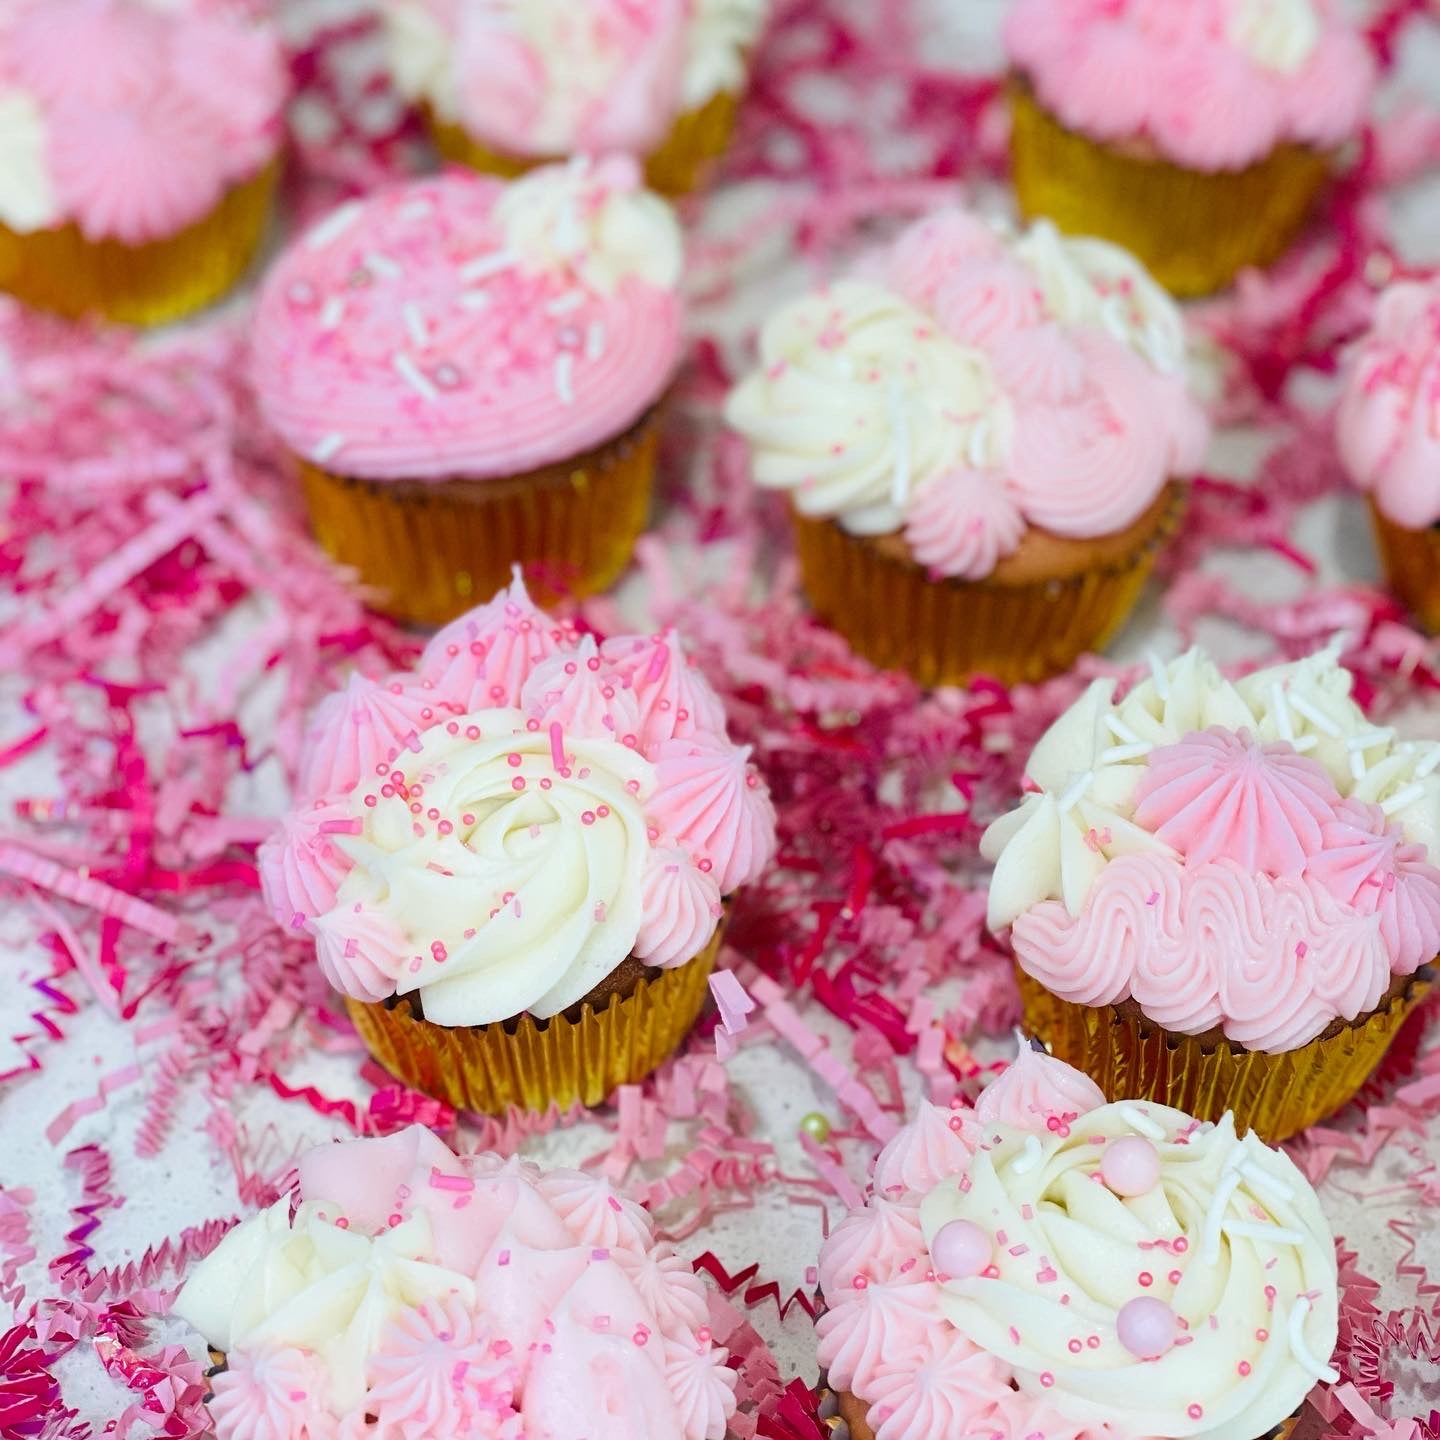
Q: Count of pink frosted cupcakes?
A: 10